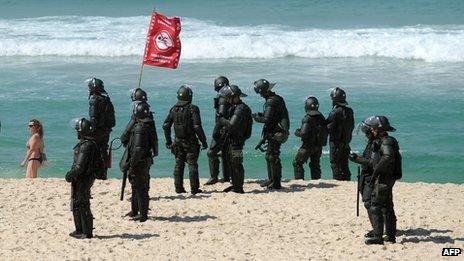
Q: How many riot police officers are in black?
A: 12